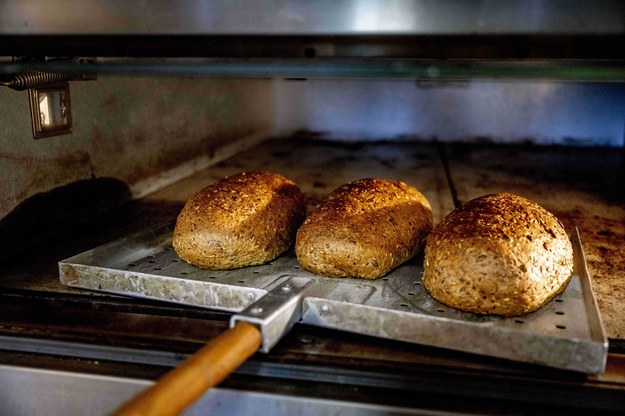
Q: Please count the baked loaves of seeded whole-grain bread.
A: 3